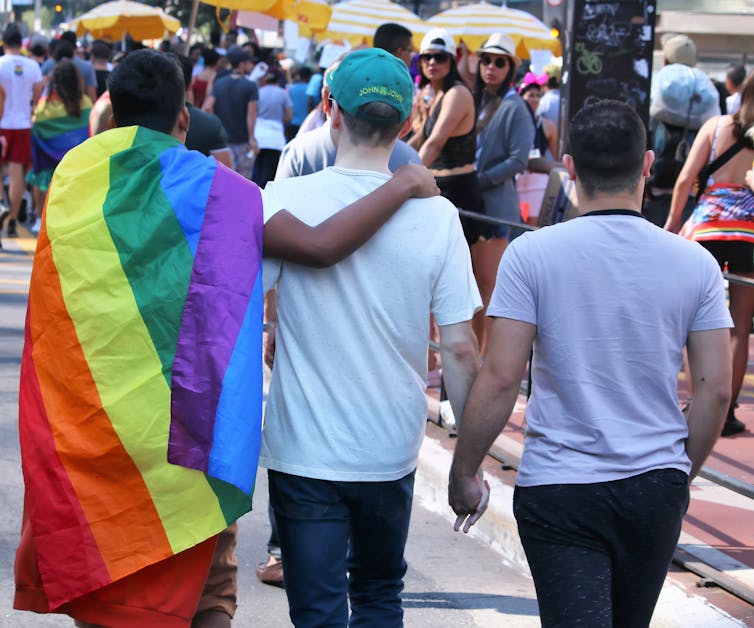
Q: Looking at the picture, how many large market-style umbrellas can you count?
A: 4